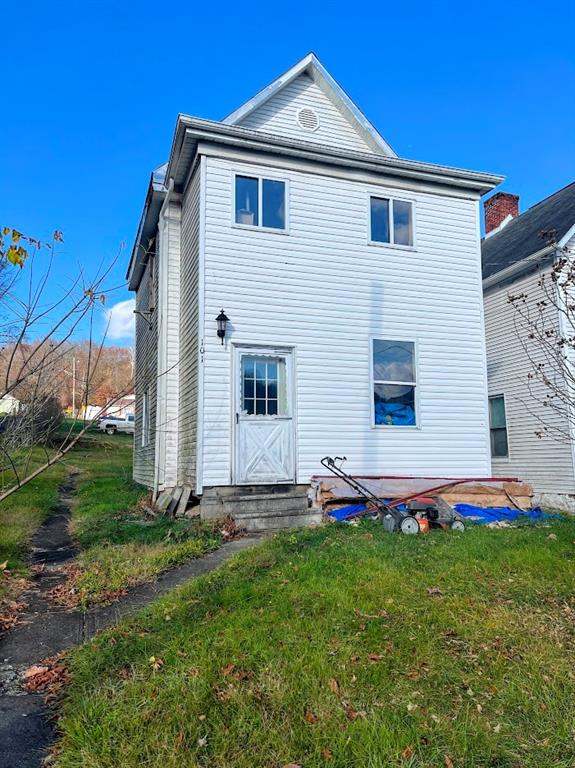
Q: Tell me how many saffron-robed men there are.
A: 0